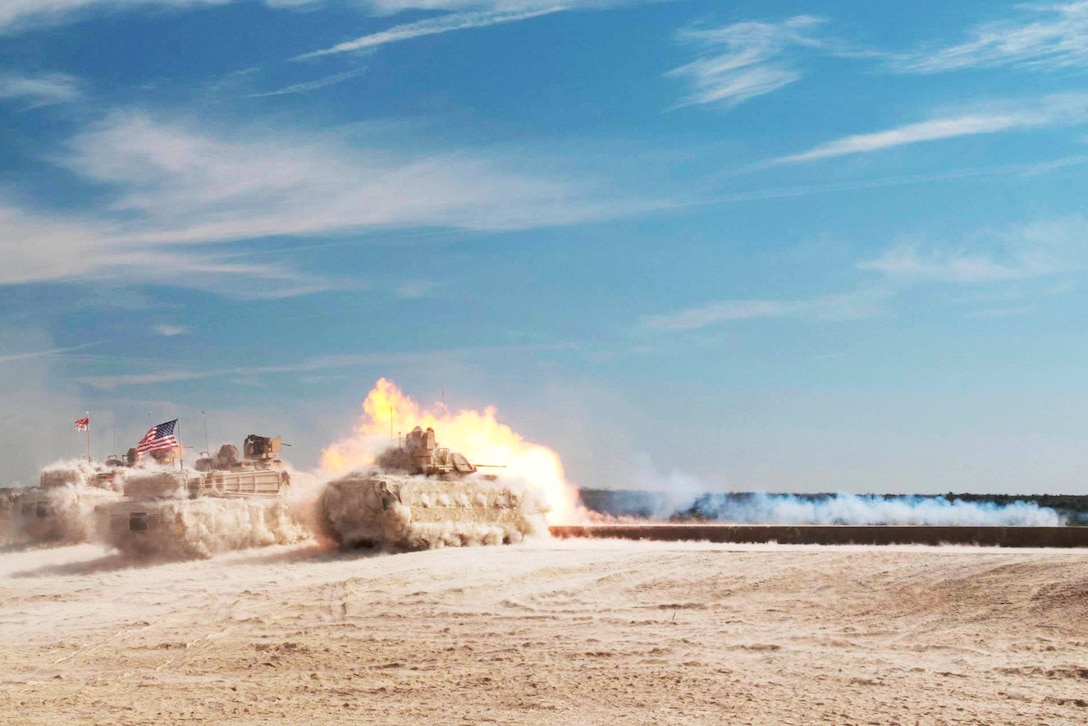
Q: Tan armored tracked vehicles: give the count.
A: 3